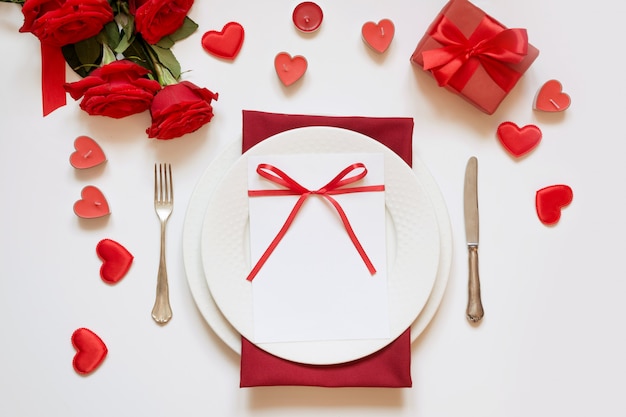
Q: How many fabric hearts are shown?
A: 5